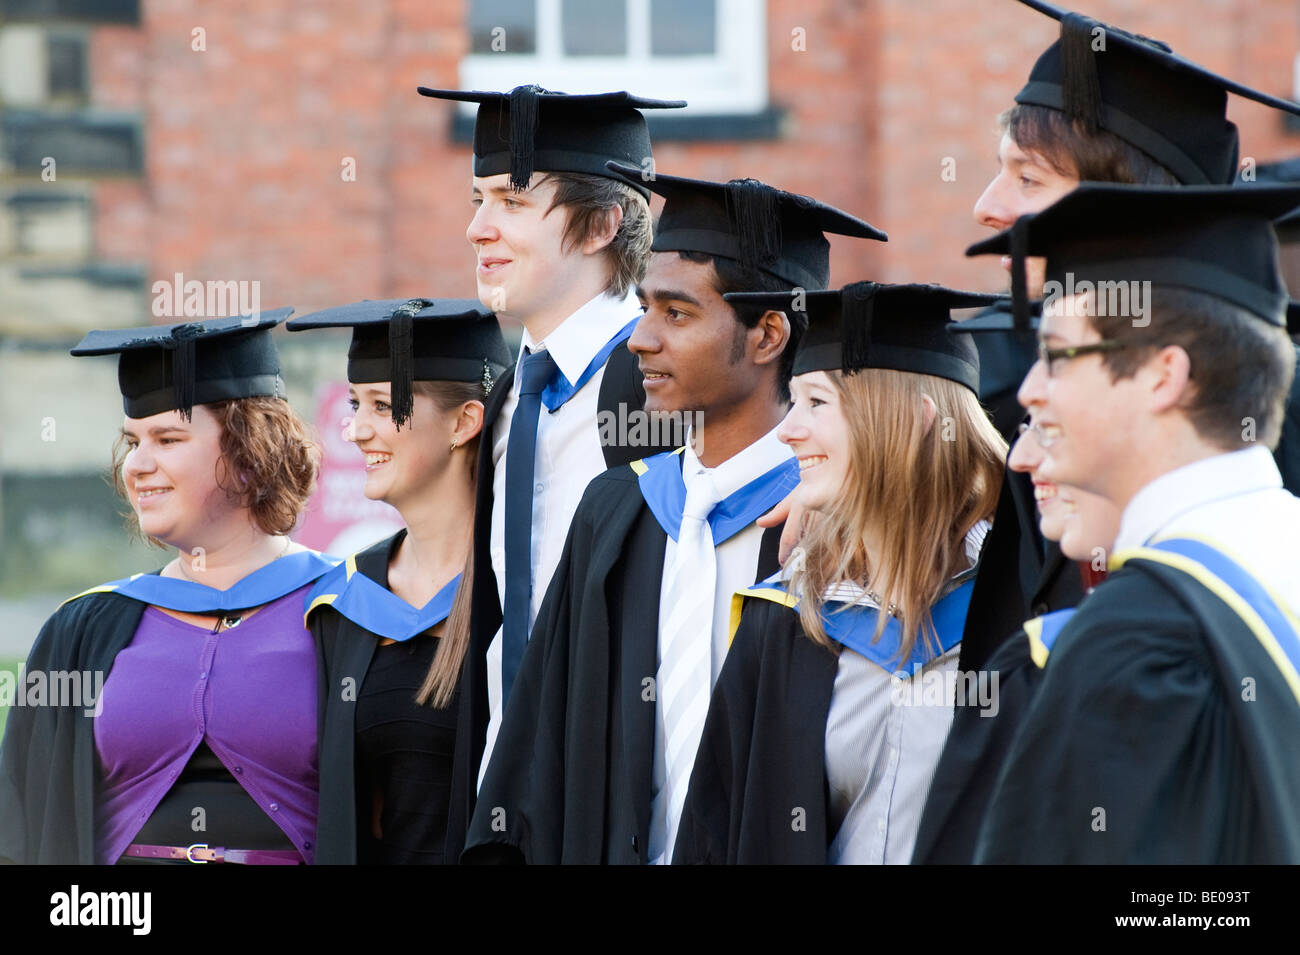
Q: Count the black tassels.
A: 7